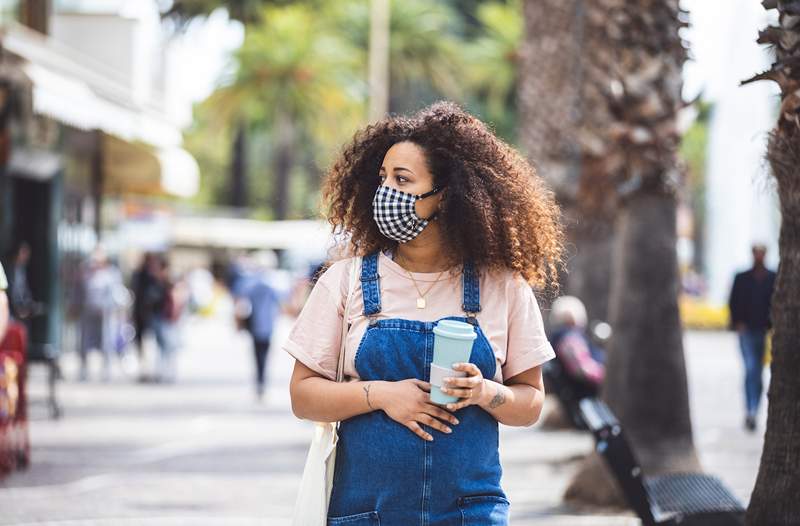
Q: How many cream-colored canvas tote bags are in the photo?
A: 1